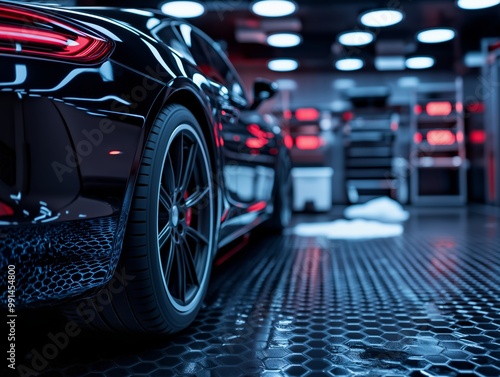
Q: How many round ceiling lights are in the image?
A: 10